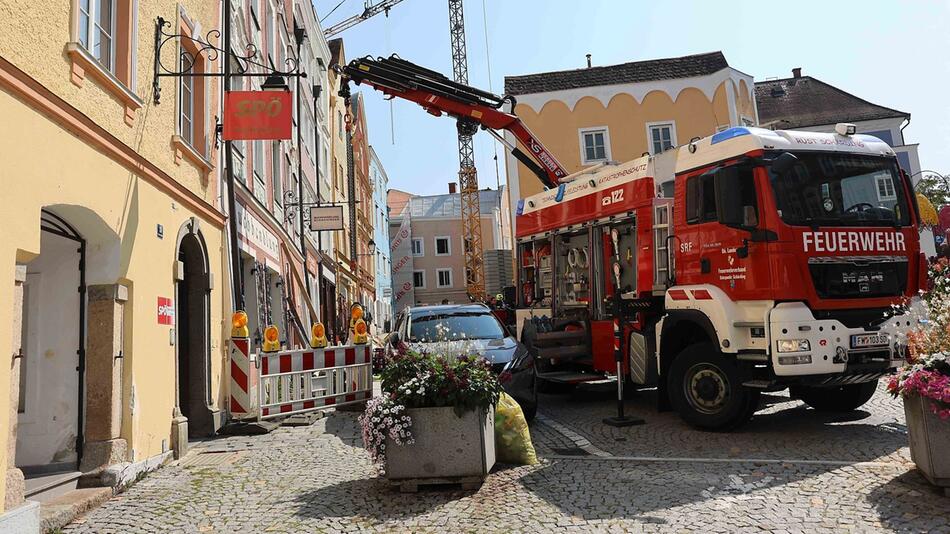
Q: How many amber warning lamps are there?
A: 5